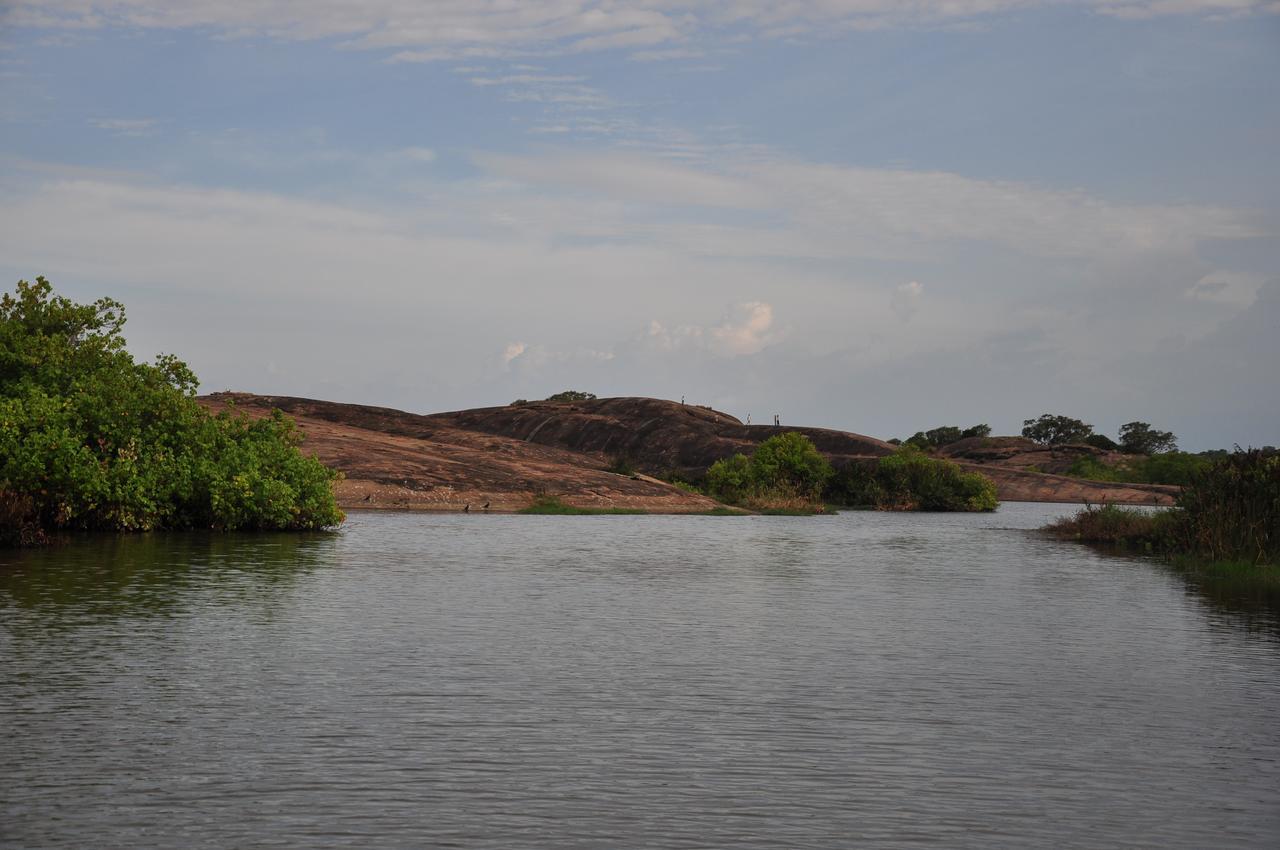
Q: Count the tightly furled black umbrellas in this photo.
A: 0